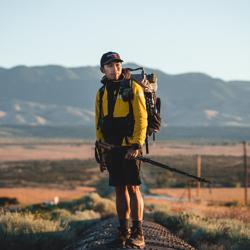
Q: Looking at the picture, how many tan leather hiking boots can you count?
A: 2